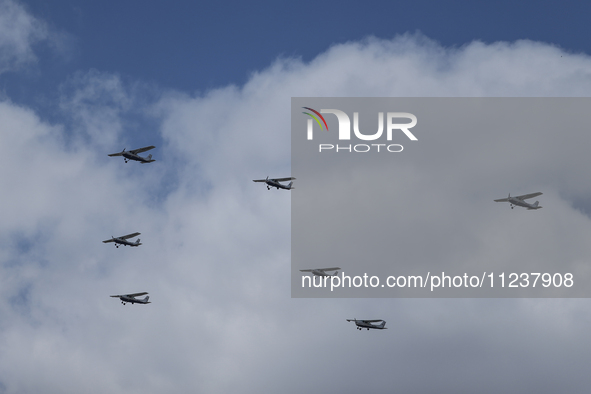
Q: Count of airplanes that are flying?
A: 7